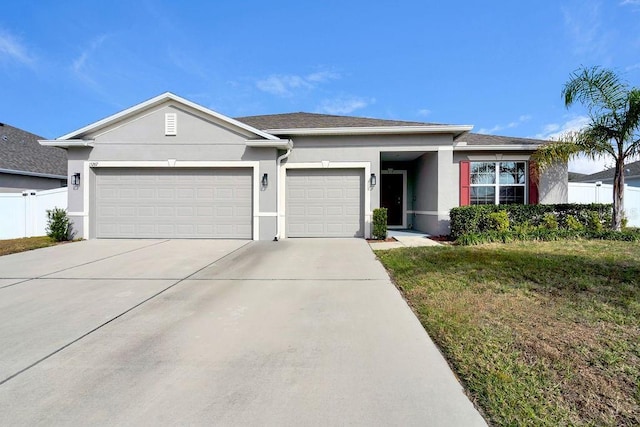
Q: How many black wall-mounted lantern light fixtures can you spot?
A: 3